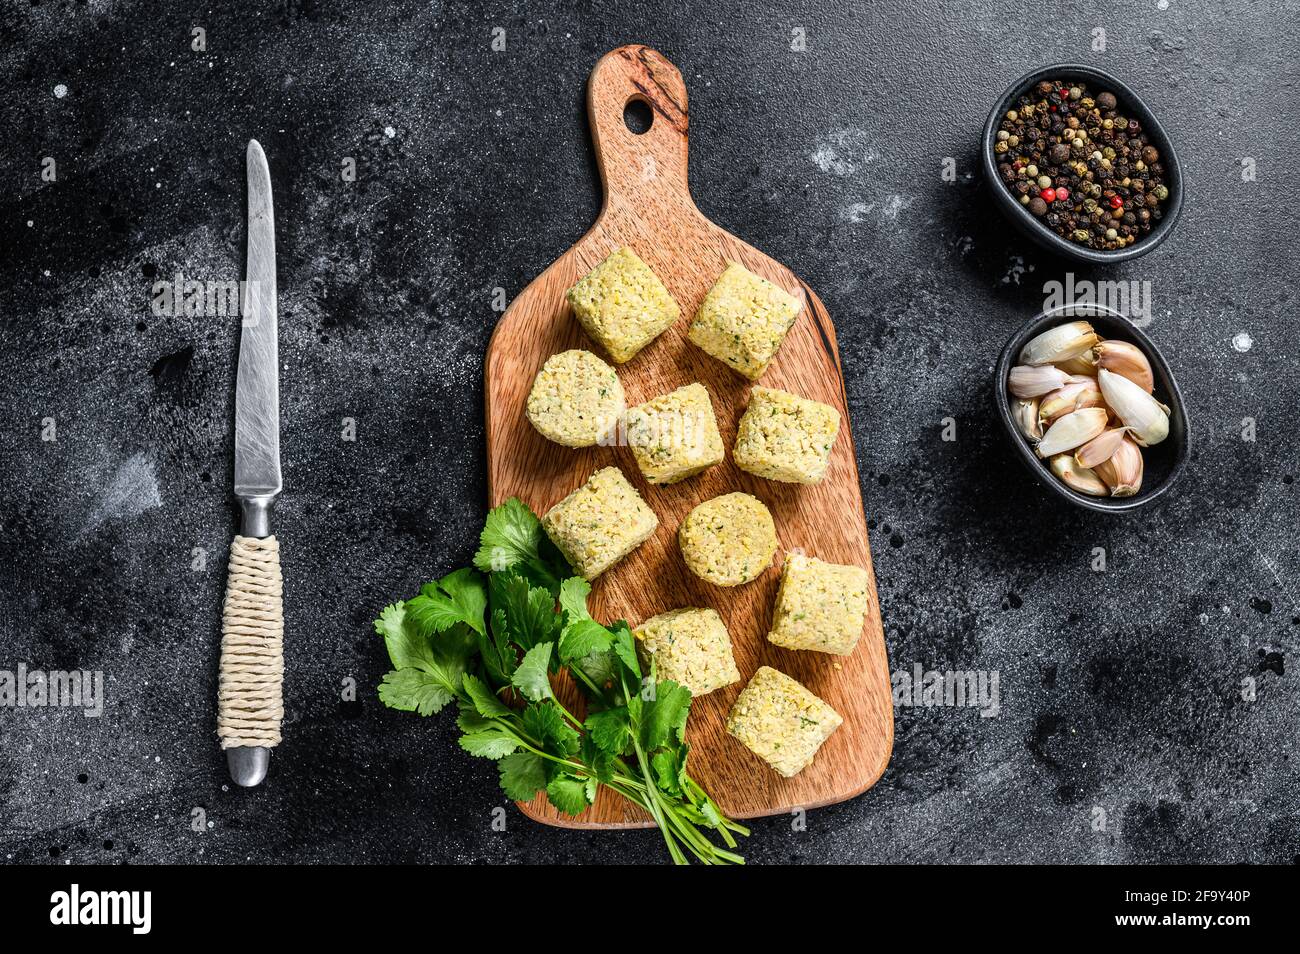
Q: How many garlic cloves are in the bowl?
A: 11